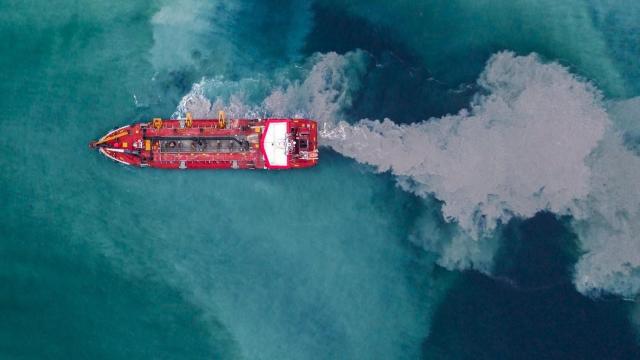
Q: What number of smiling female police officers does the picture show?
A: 0